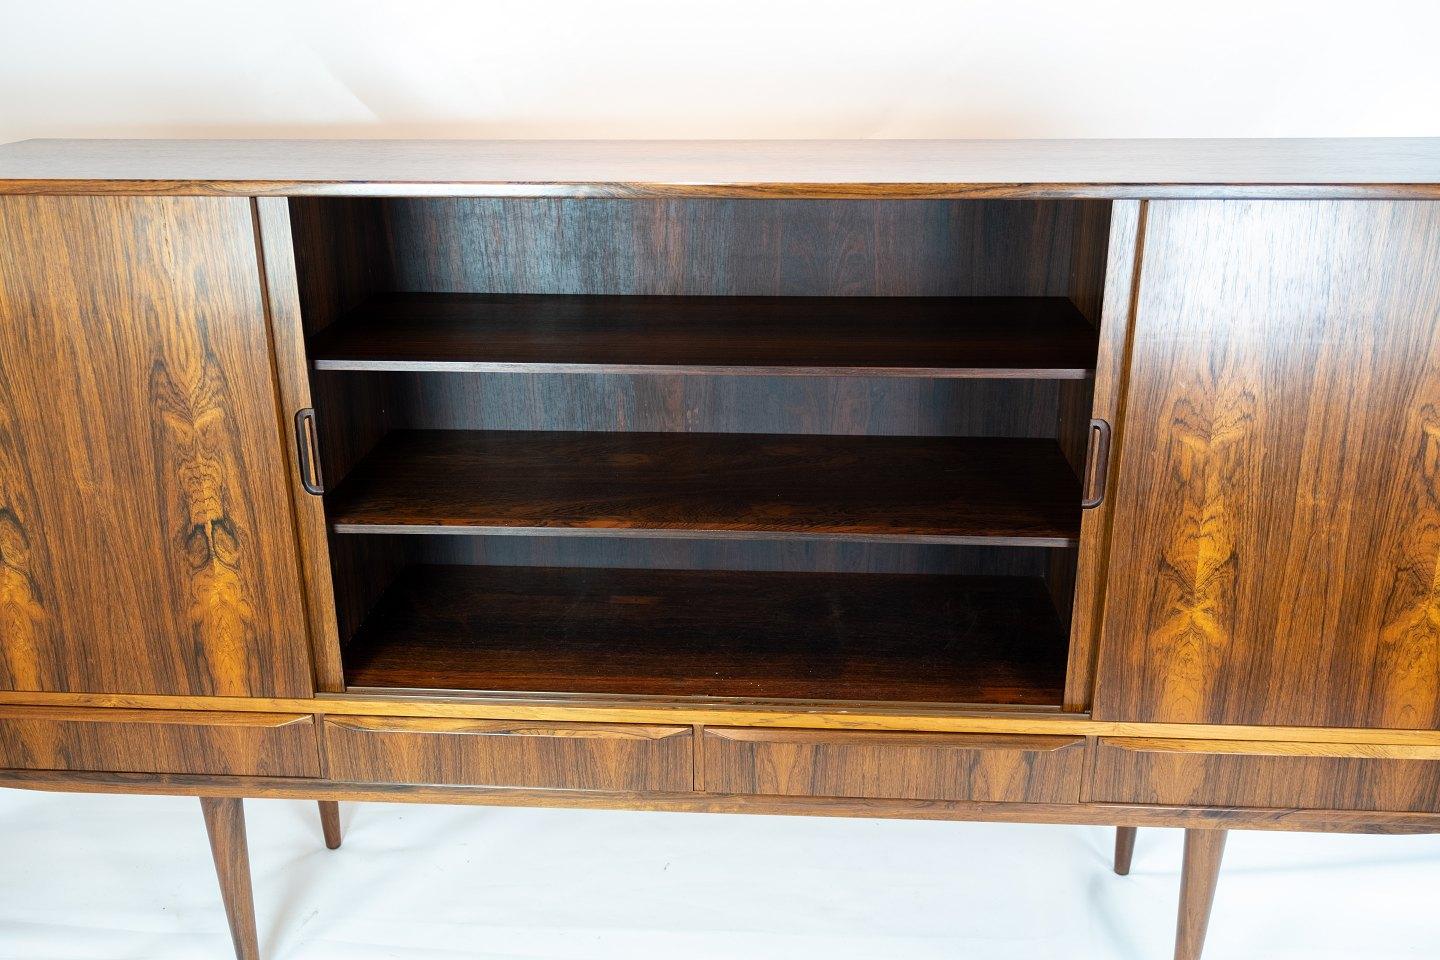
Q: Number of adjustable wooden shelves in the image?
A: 2